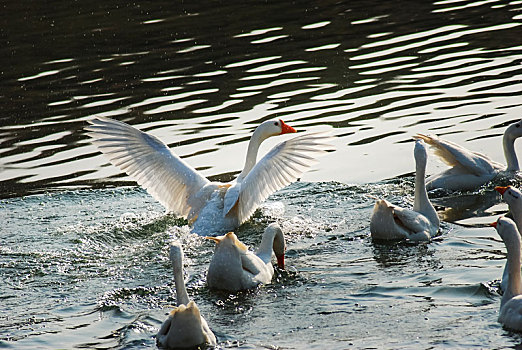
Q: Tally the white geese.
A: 7